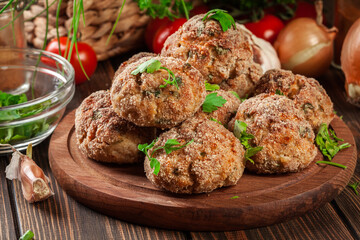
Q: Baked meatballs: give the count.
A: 8